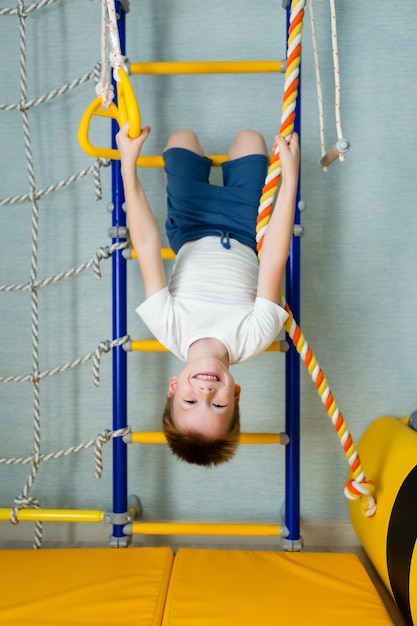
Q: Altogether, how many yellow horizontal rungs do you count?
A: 6